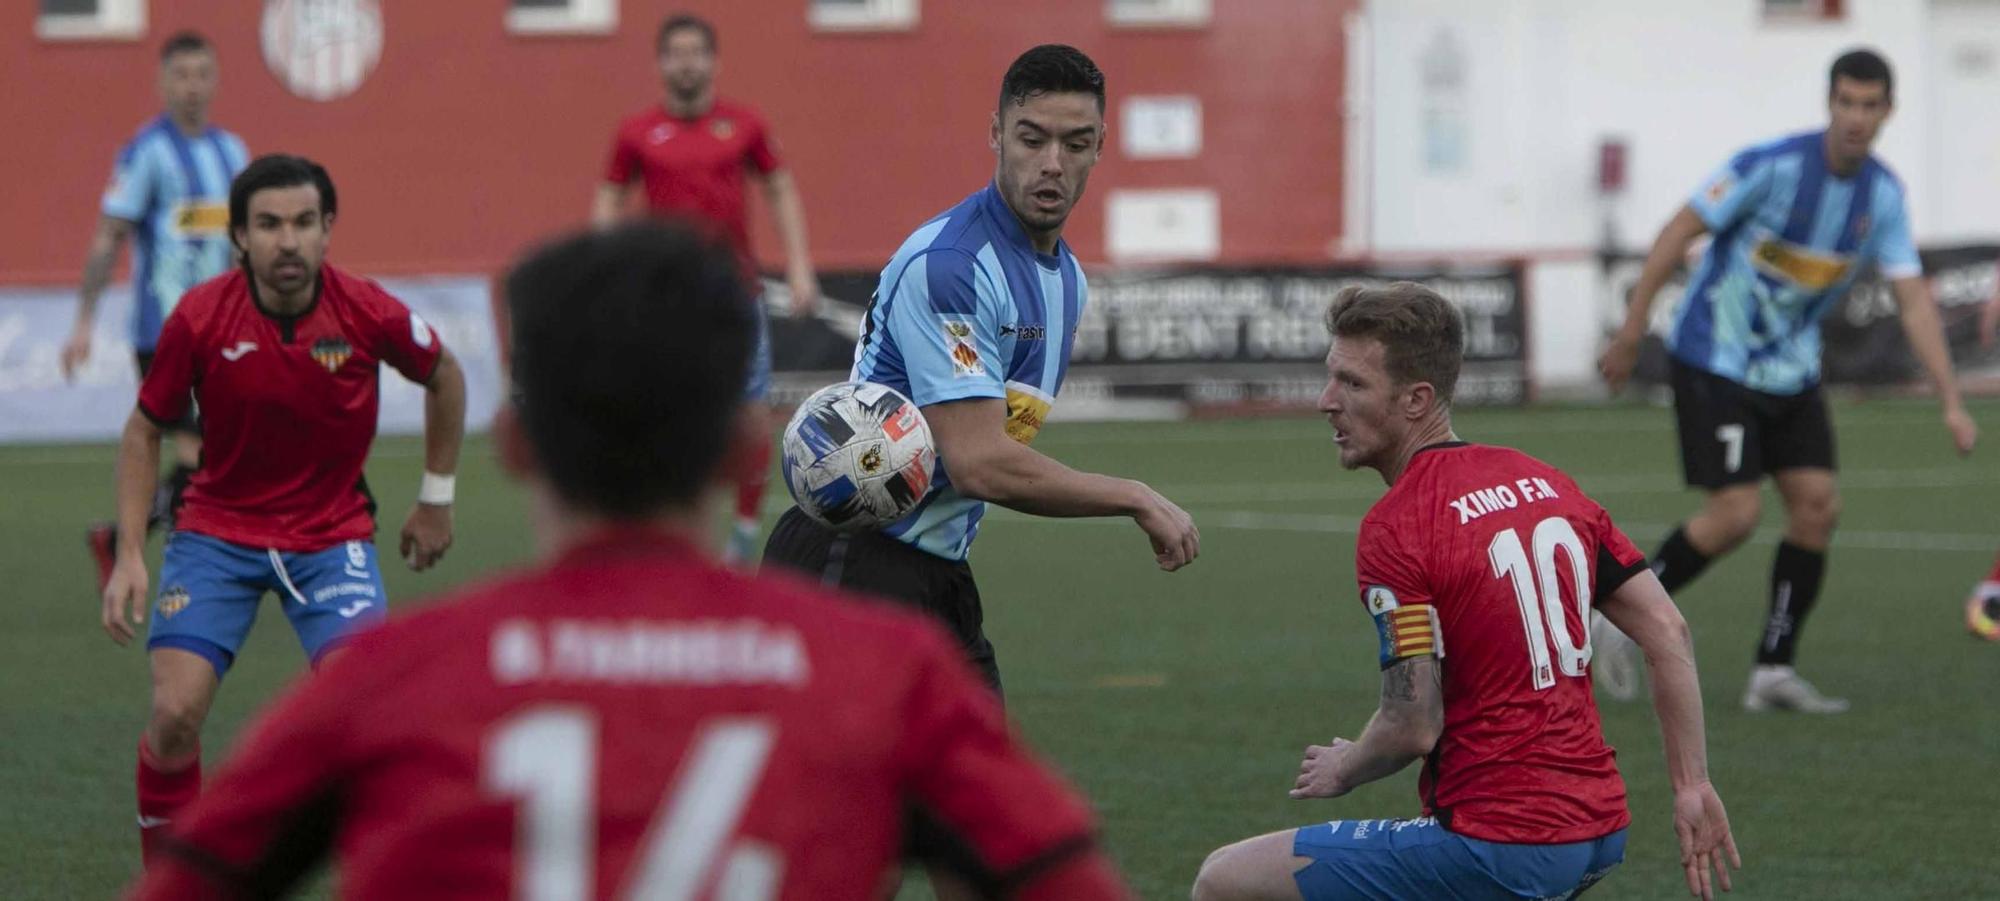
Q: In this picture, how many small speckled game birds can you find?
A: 0